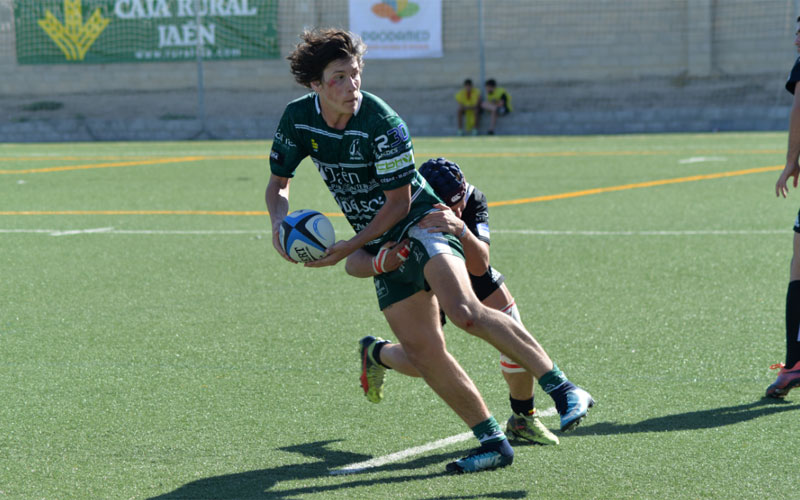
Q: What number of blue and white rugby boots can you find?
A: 2